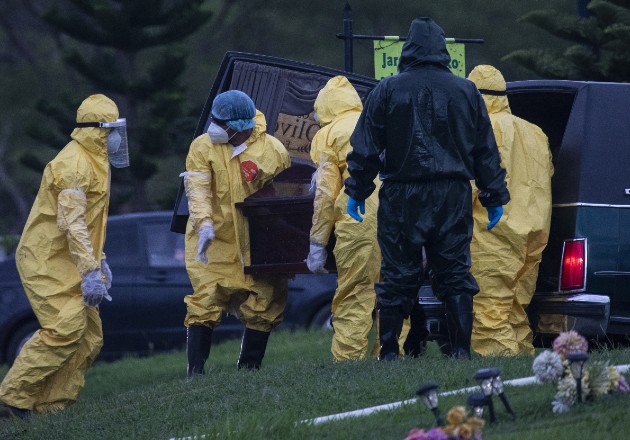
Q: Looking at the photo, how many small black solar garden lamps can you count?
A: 5